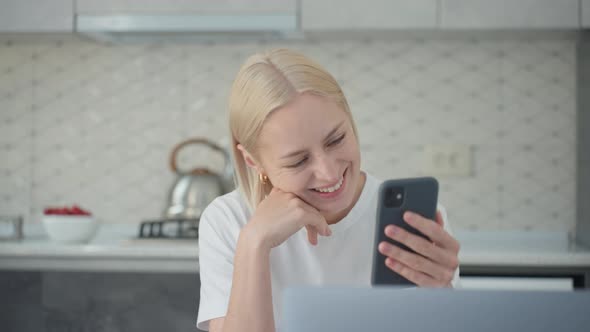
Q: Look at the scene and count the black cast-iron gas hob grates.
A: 1